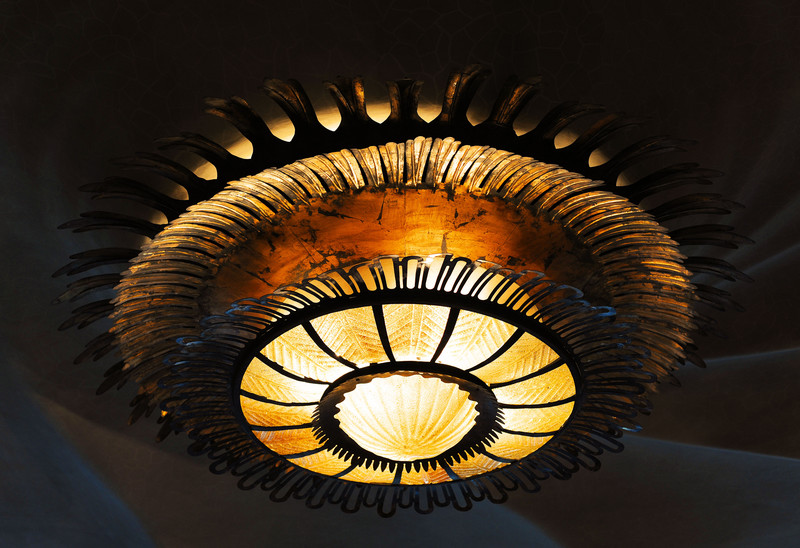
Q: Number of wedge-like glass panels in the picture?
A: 15